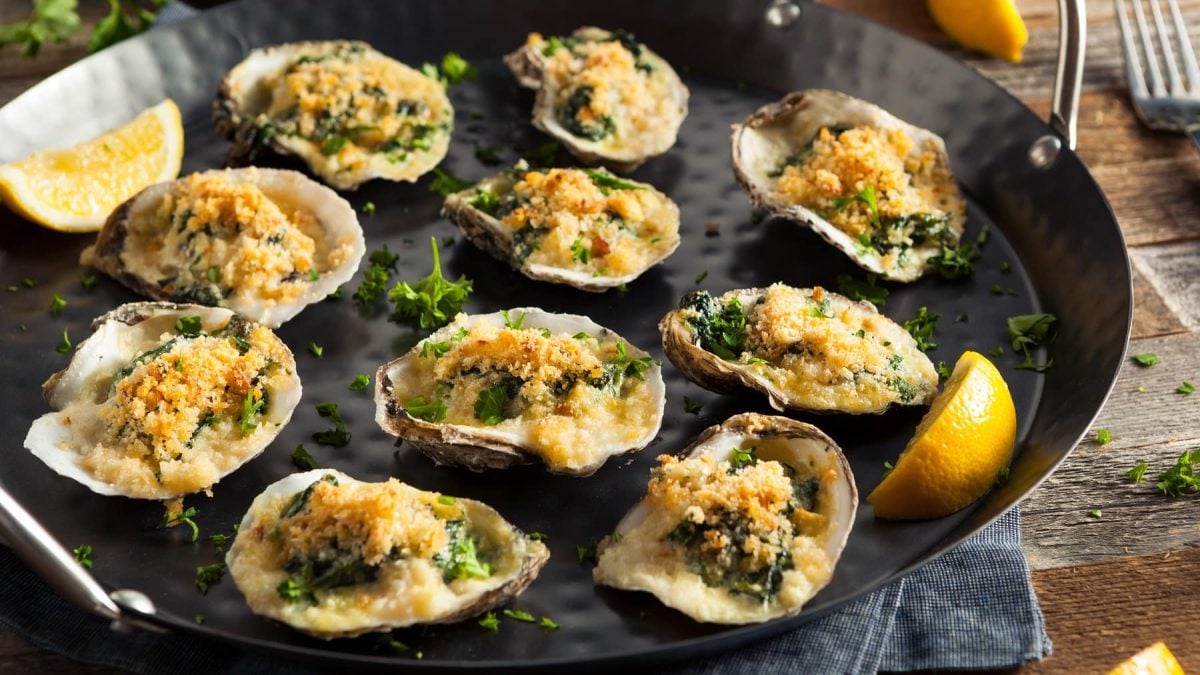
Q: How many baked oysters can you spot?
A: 10